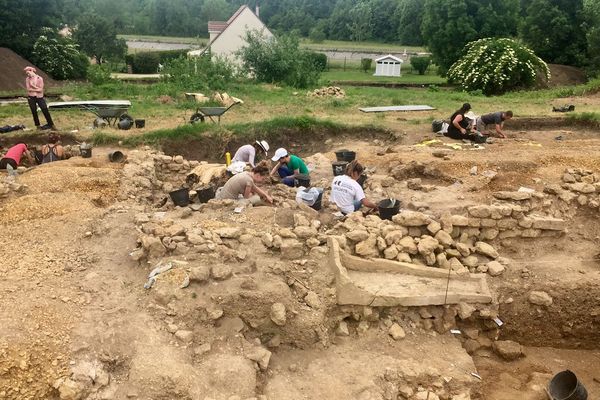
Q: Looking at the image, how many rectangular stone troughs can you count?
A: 1